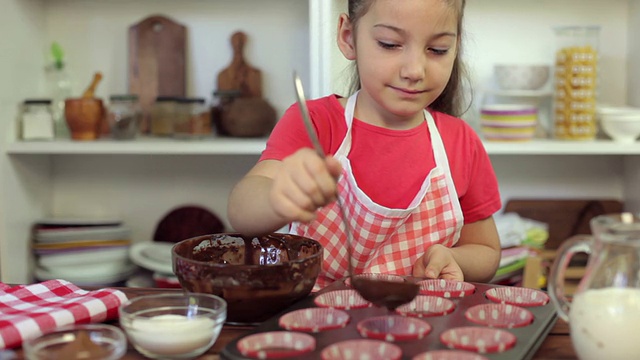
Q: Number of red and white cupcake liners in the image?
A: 12